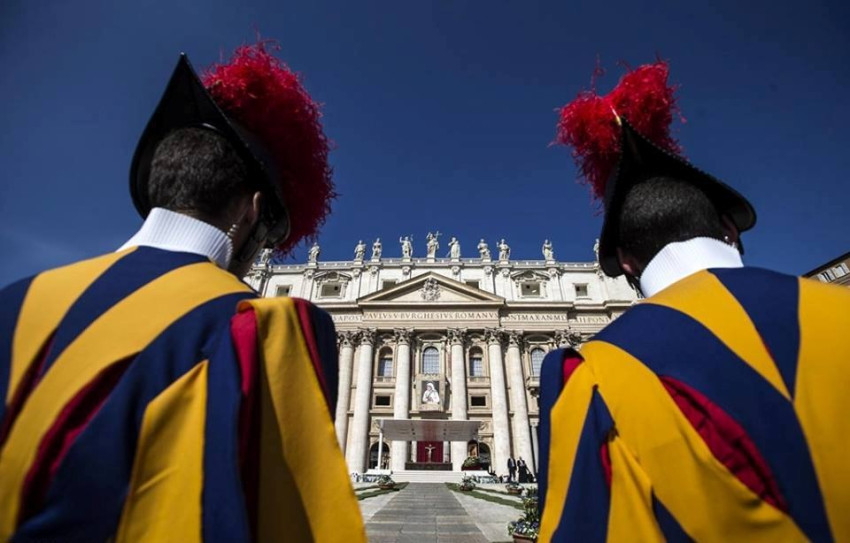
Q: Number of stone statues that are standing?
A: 11